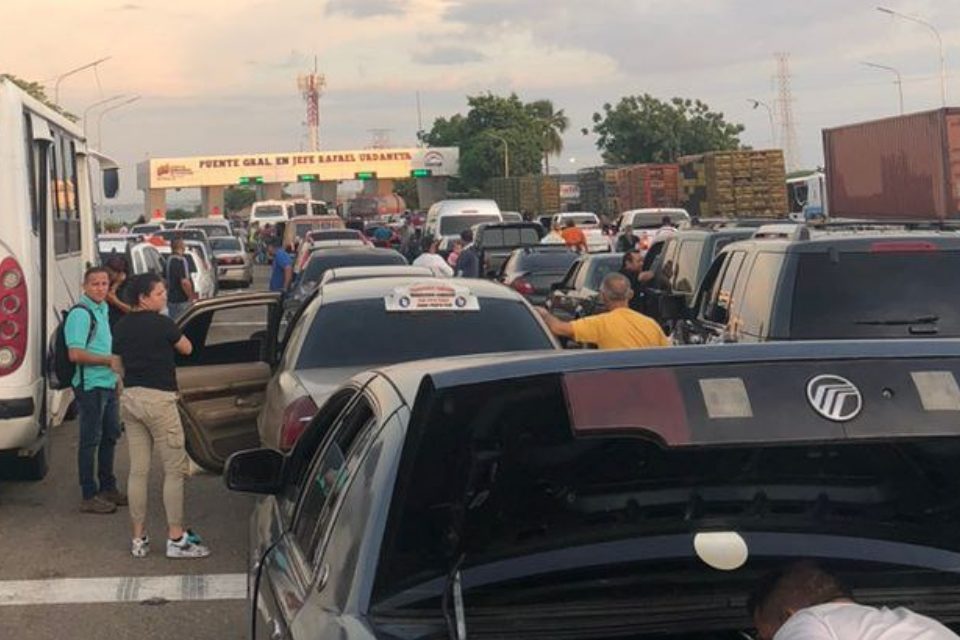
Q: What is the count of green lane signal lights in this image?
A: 4